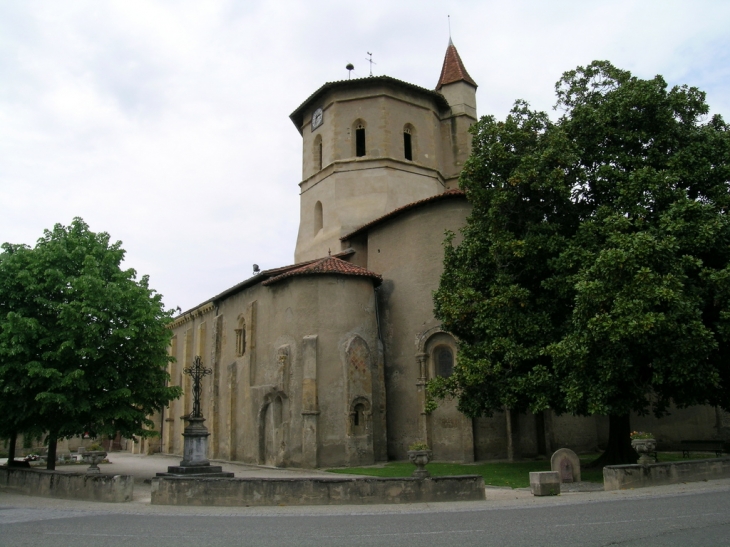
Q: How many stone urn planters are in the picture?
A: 3